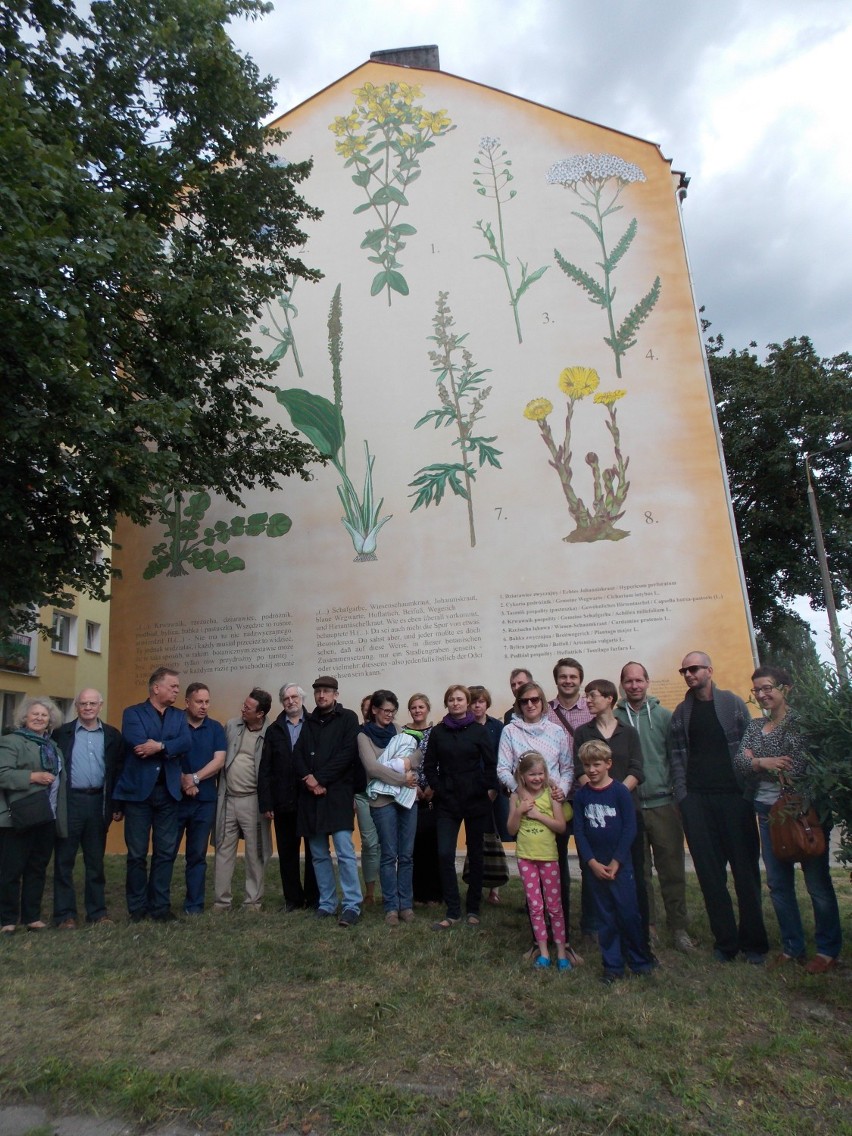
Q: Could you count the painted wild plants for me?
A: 8